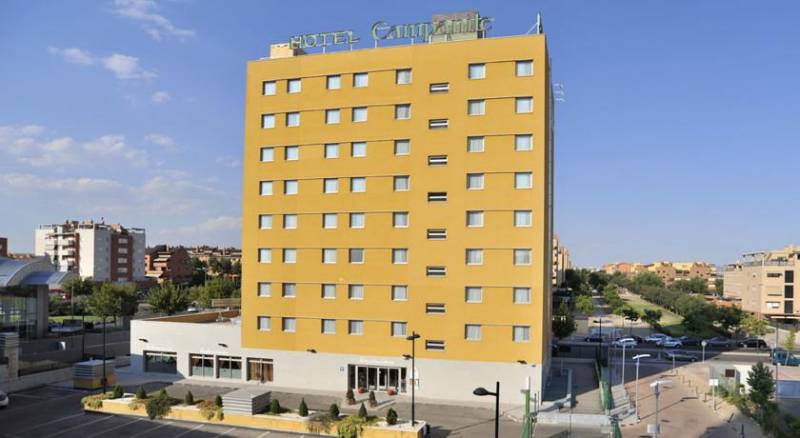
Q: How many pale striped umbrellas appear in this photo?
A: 0